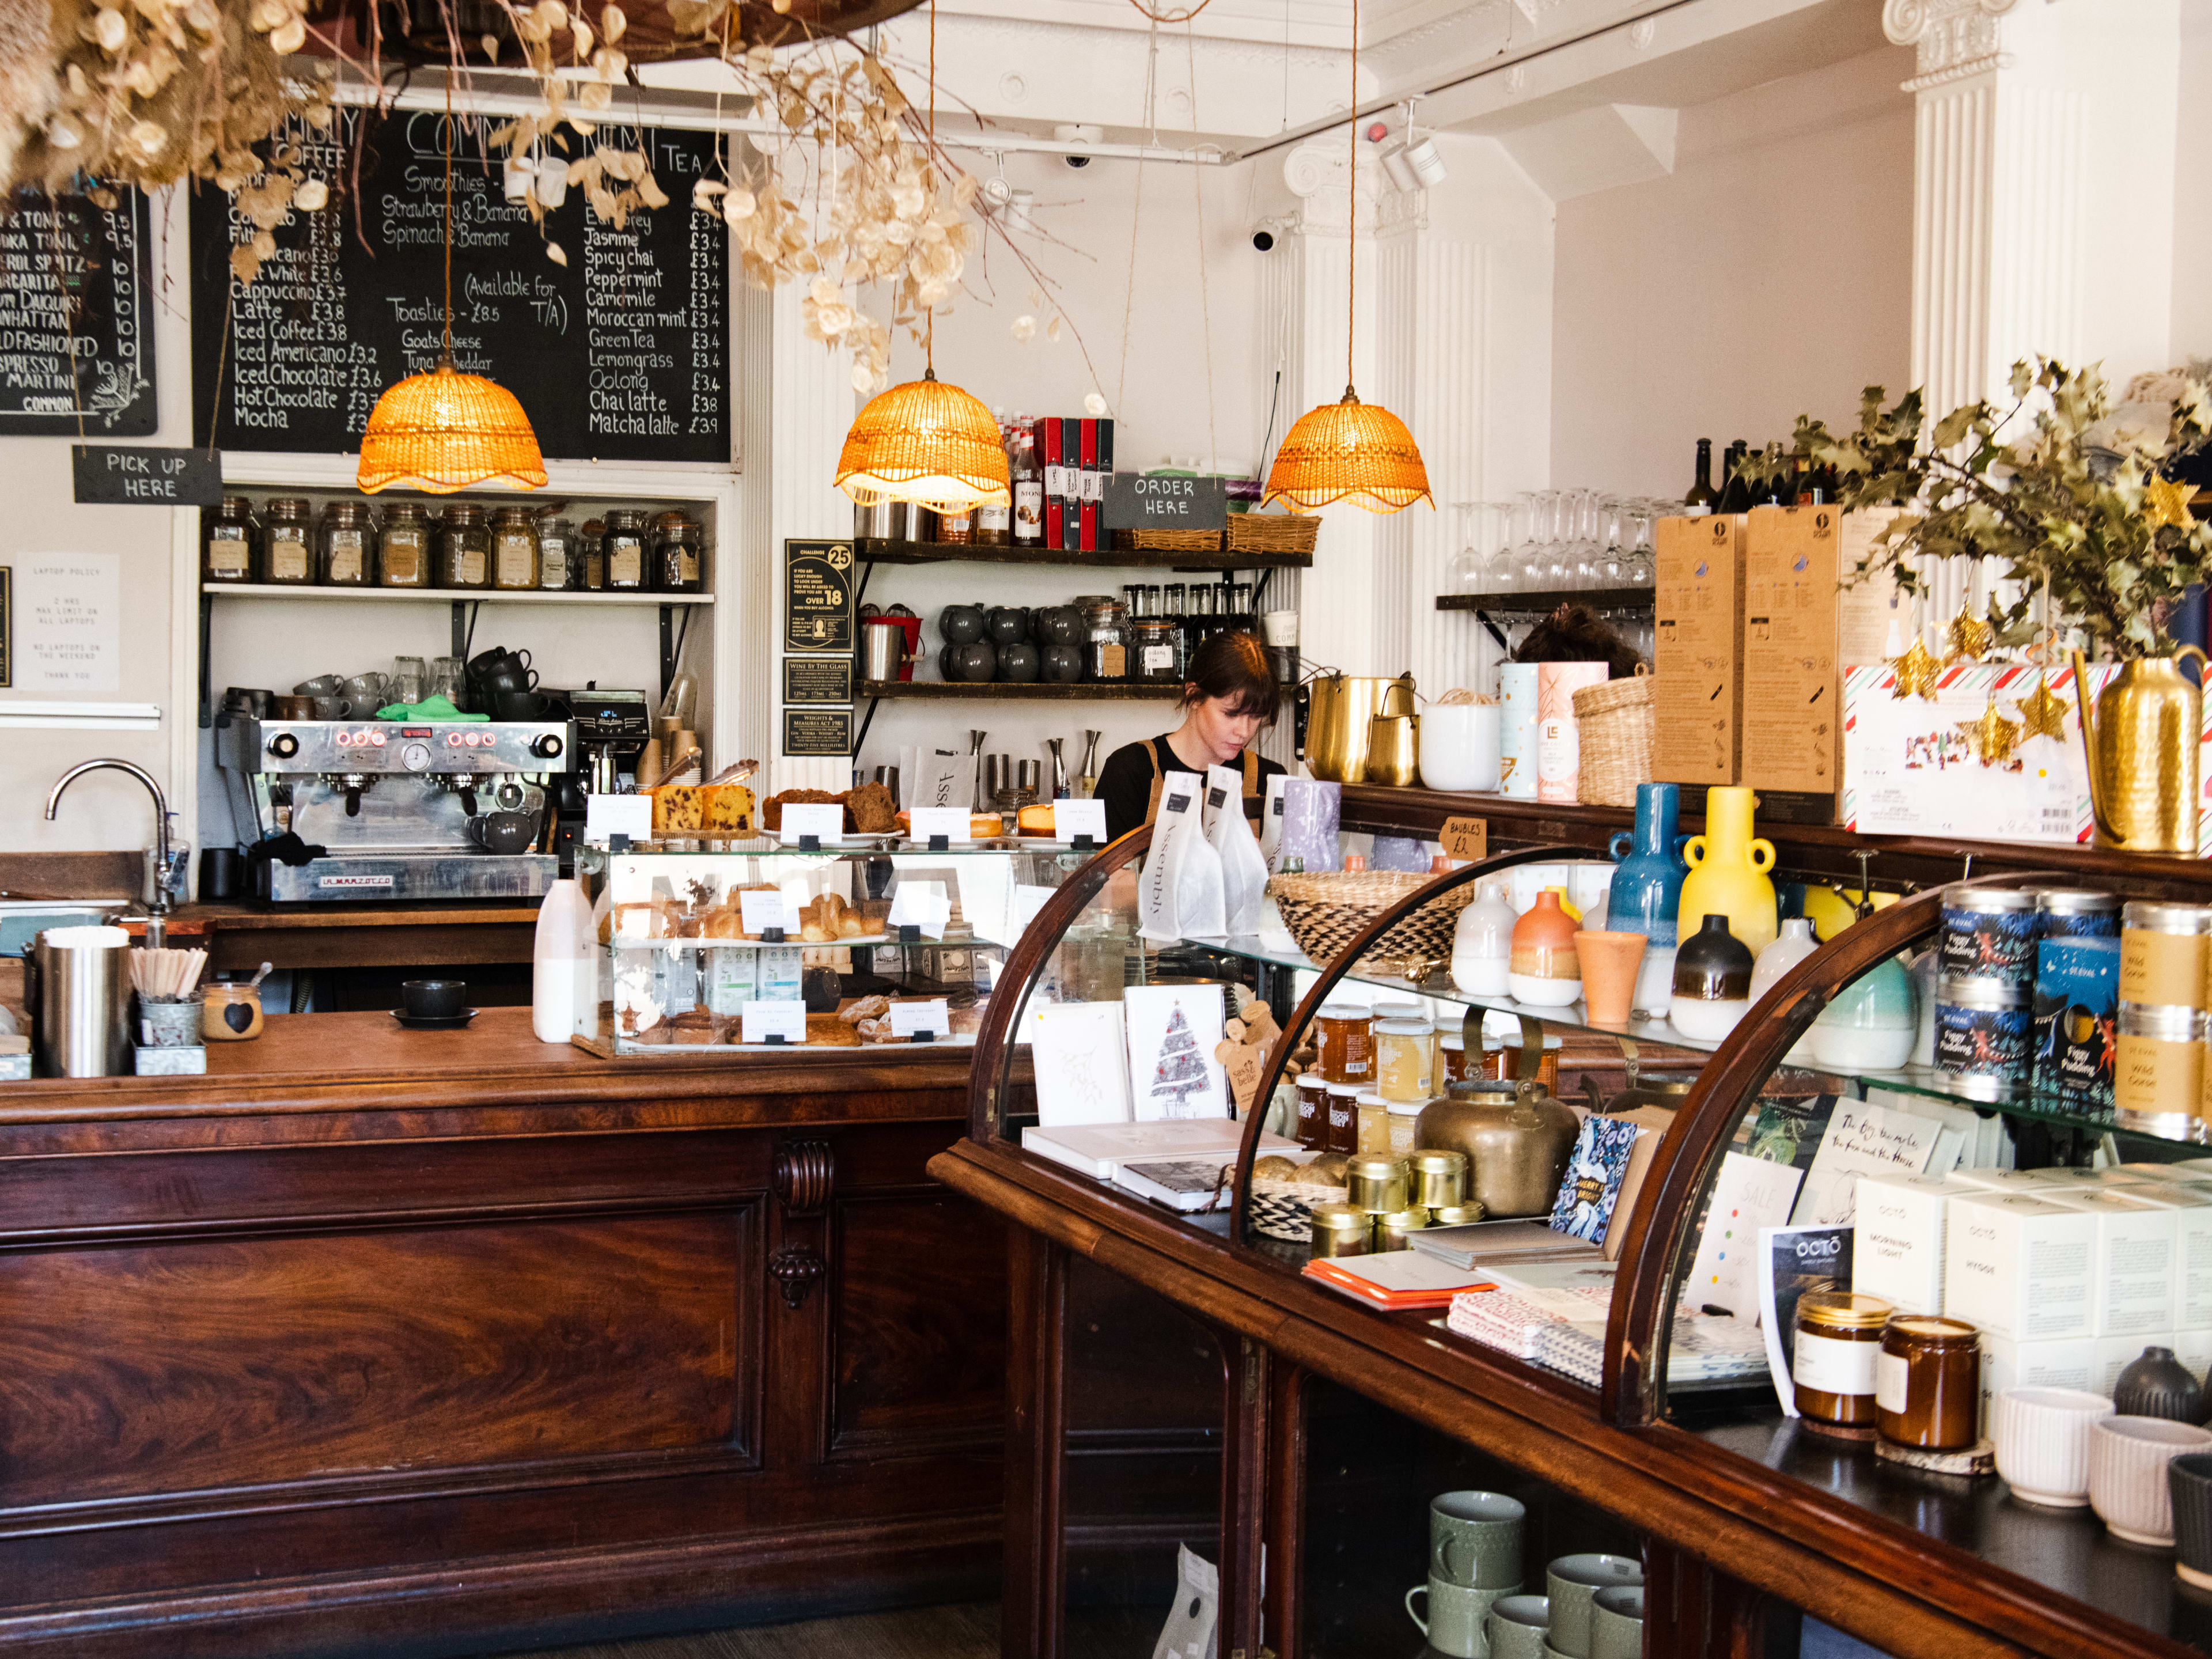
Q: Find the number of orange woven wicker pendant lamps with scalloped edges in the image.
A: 3